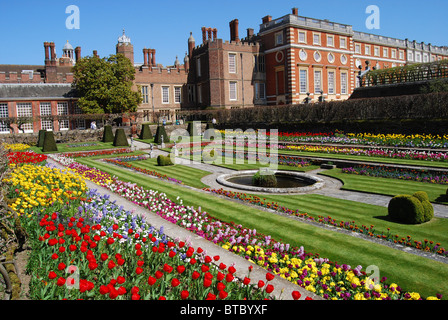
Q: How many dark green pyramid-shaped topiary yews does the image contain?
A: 8